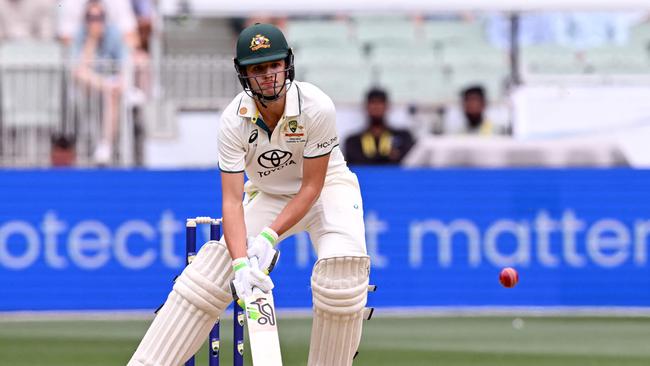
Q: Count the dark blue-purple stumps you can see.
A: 3